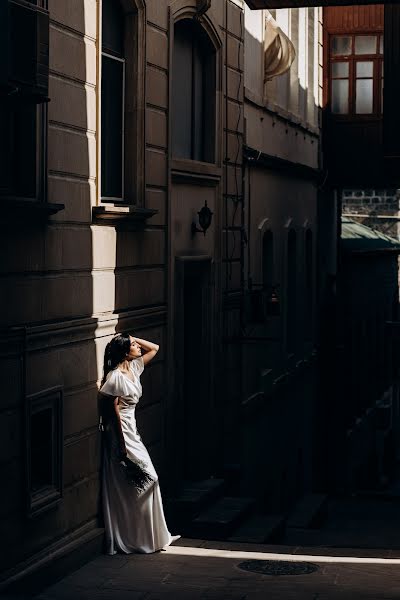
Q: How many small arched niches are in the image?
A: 3